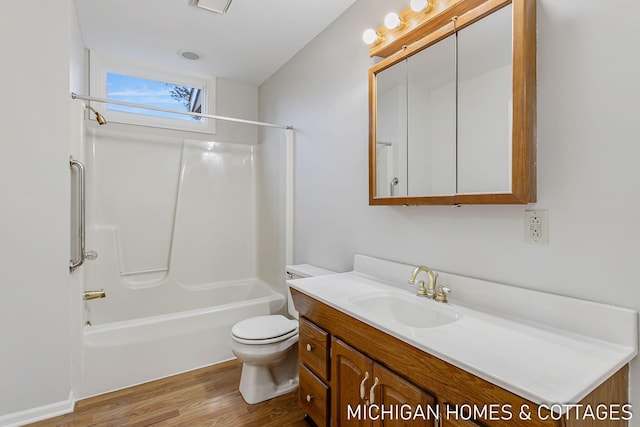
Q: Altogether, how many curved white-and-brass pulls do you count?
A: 2